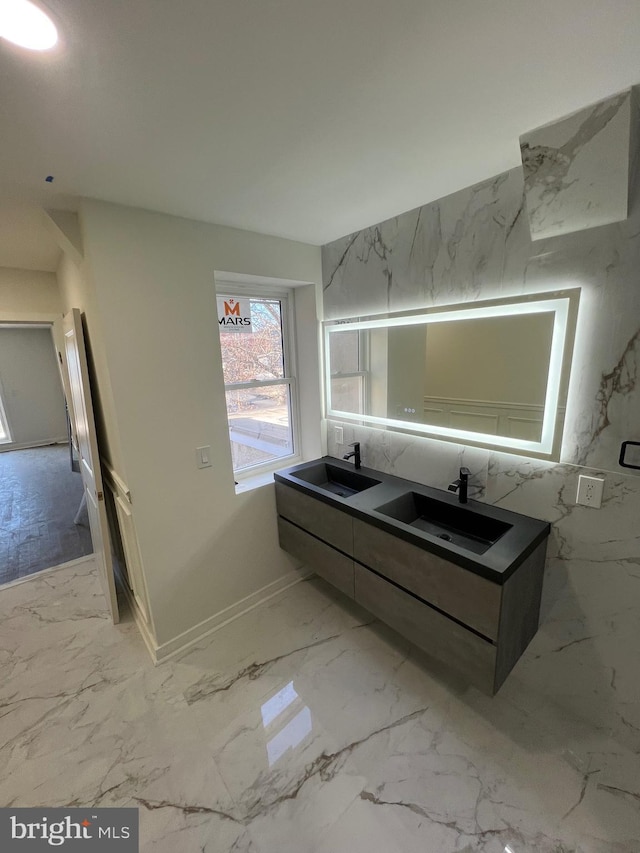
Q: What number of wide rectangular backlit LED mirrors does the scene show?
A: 1